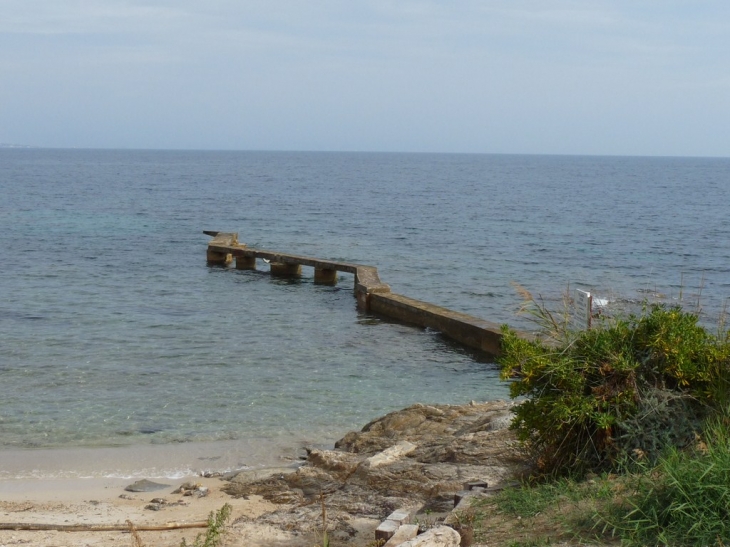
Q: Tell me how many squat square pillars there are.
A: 4